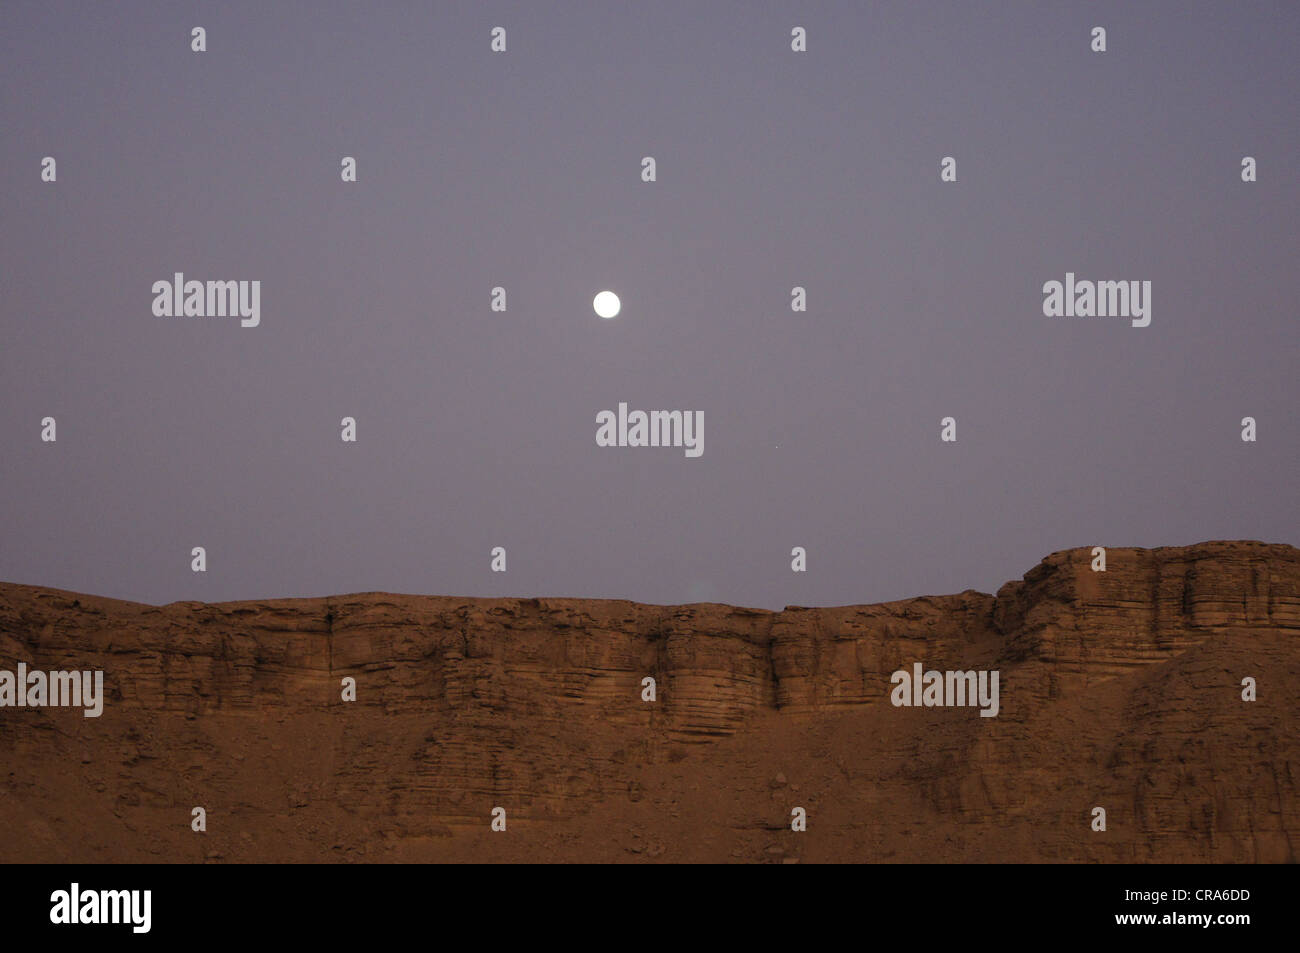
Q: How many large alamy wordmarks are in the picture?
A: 6